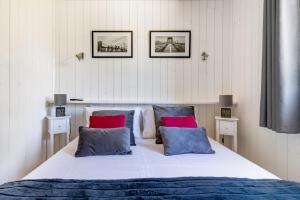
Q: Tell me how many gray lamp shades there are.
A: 2